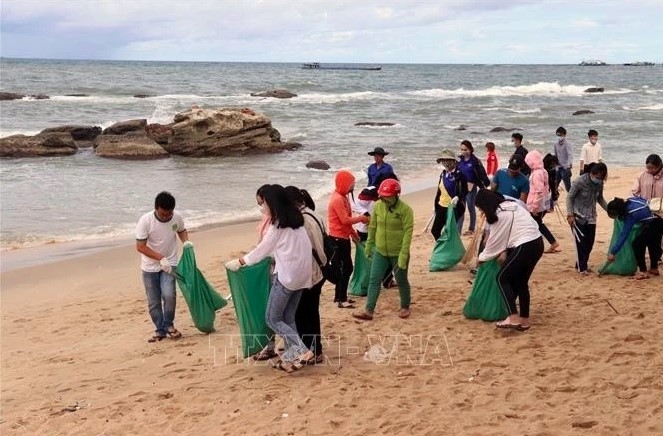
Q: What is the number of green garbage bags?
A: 6